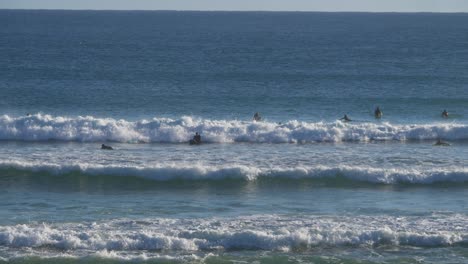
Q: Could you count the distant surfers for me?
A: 7